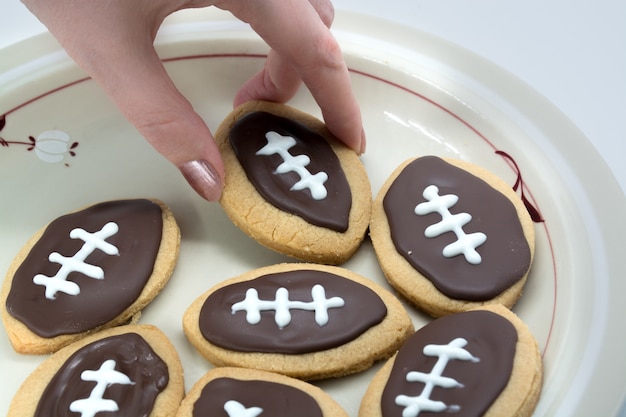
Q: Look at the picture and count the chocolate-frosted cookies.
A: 7